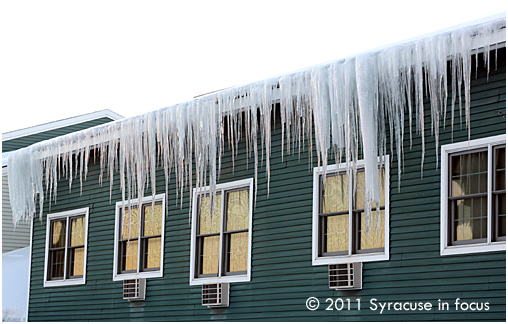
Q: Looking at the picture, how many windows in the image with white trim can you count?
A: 5